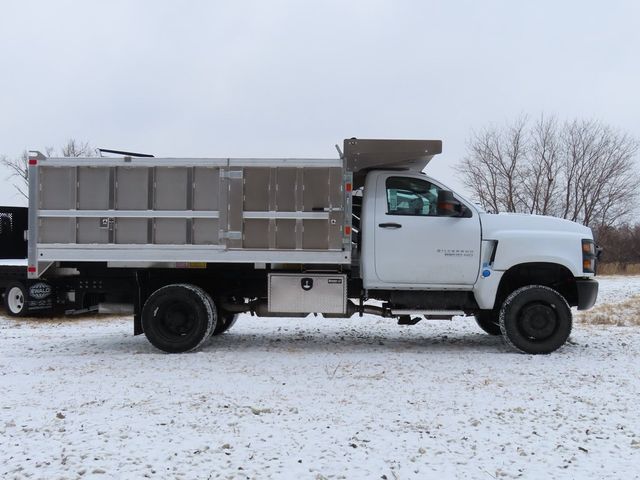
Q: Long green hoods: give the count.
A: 0